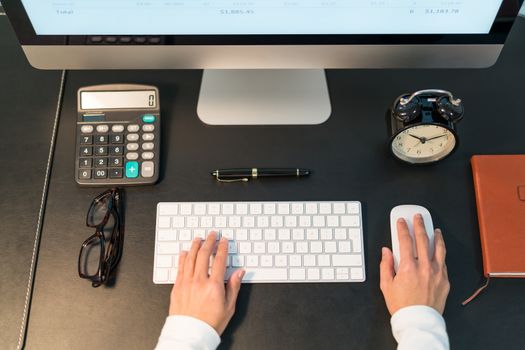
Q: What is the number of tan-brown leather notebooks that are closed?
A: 1